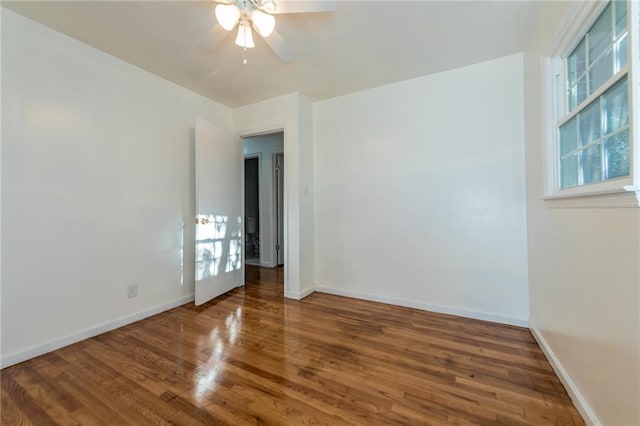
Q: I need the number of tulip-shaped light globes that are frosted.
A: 3